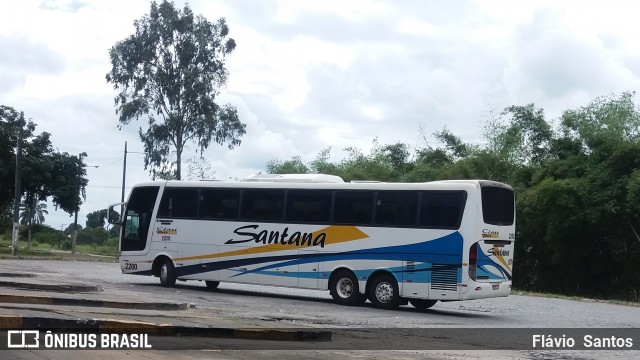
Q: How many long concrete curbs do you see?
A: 4